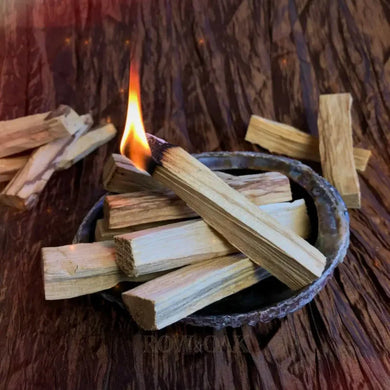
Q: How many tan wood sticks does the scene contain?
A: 13